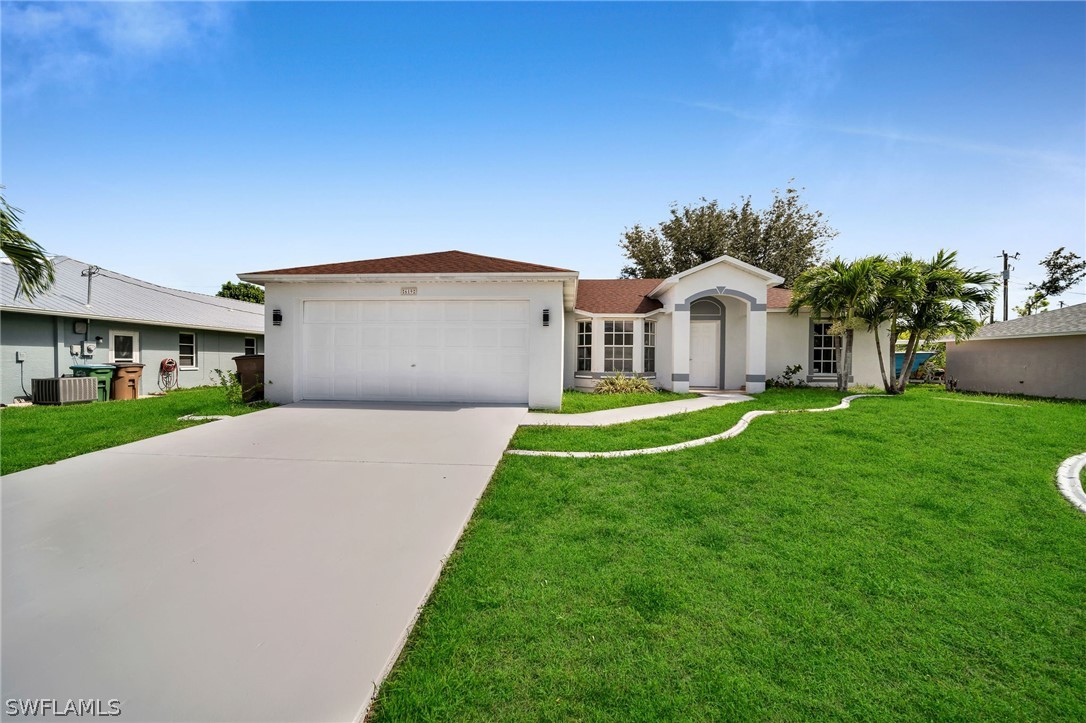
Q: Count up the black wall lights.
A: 2